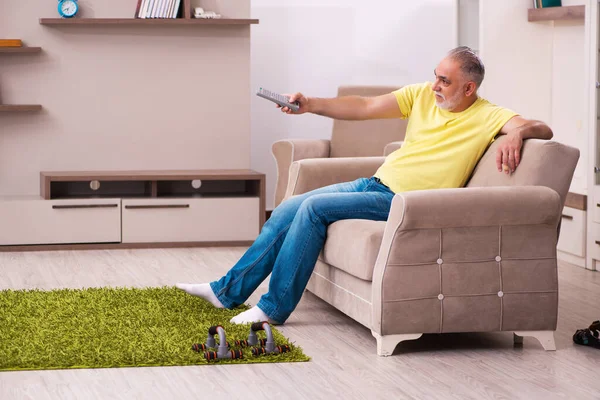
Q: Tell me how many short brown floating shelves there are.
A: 3